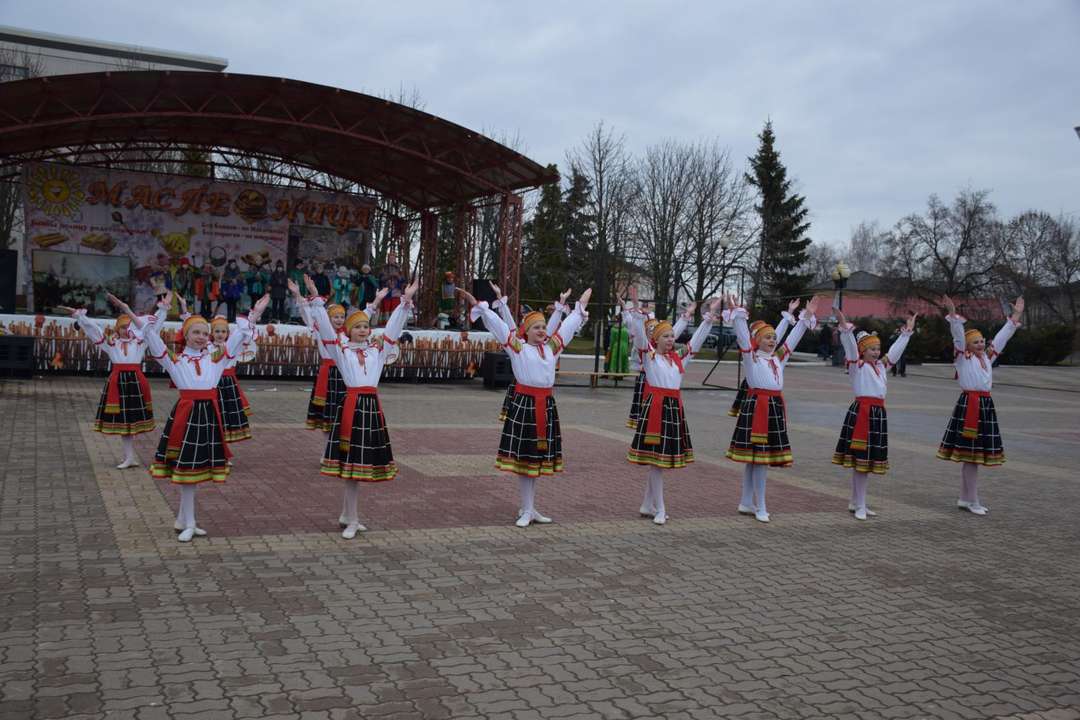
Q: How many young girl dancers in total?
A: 13